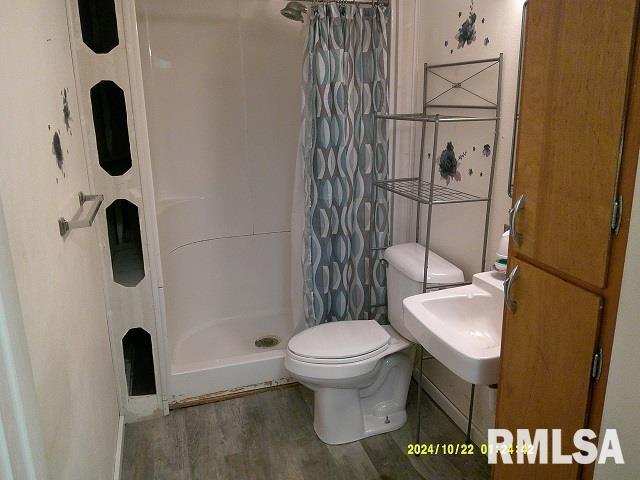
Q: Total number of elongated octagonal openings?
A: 4